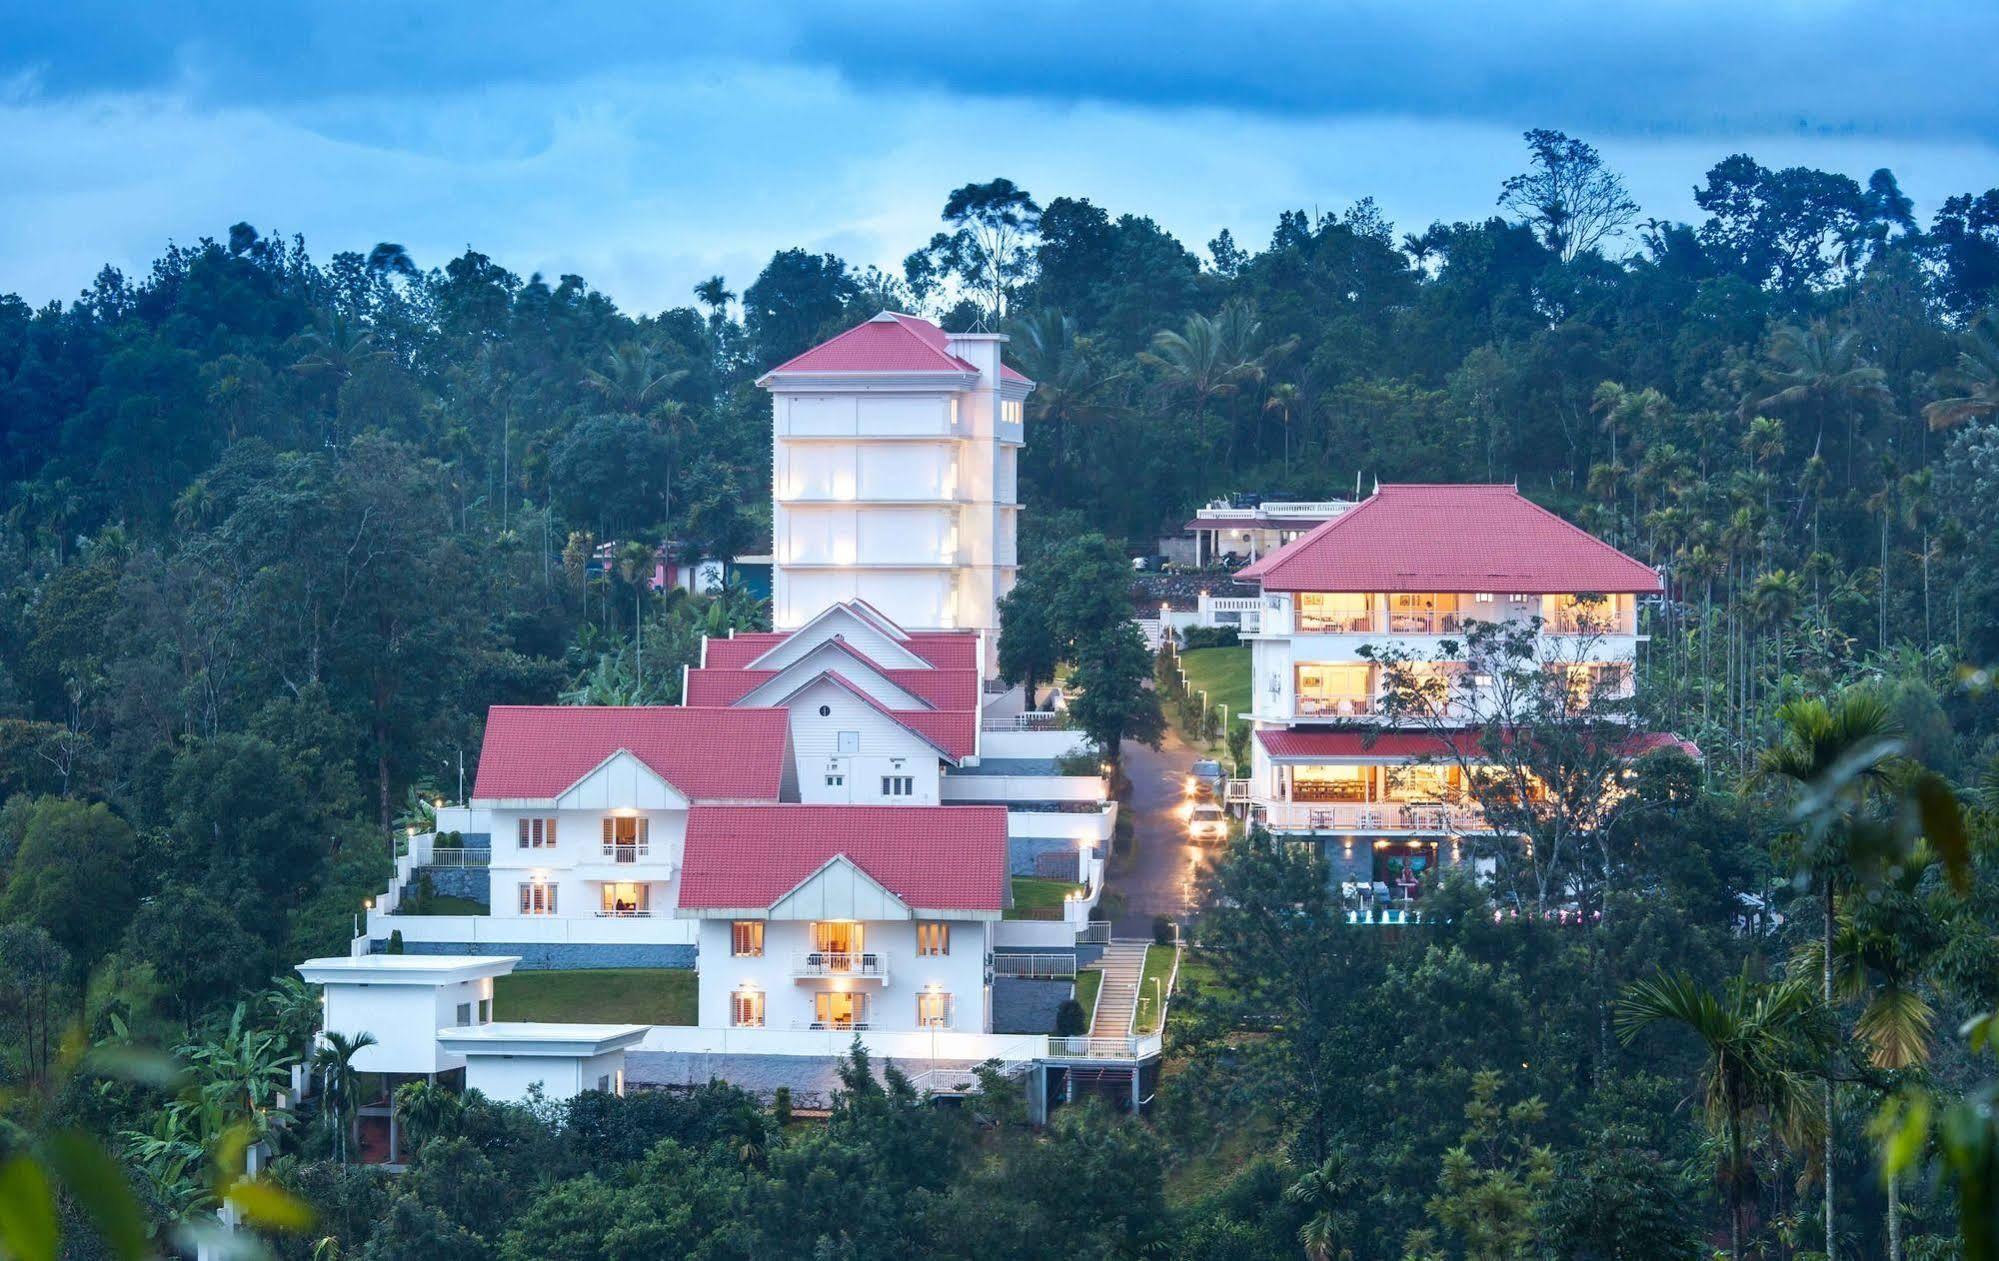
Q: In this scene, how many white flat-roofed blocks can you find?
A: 2